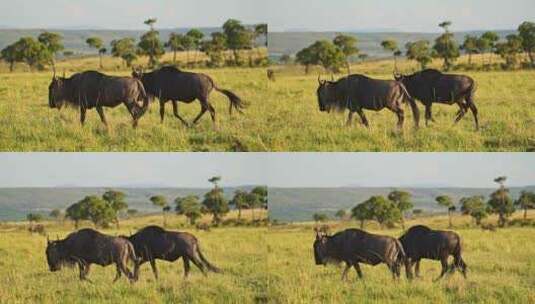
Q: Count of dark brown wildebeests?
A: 8